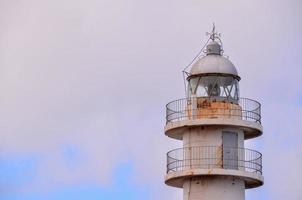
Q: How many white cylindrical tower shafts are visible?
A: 1